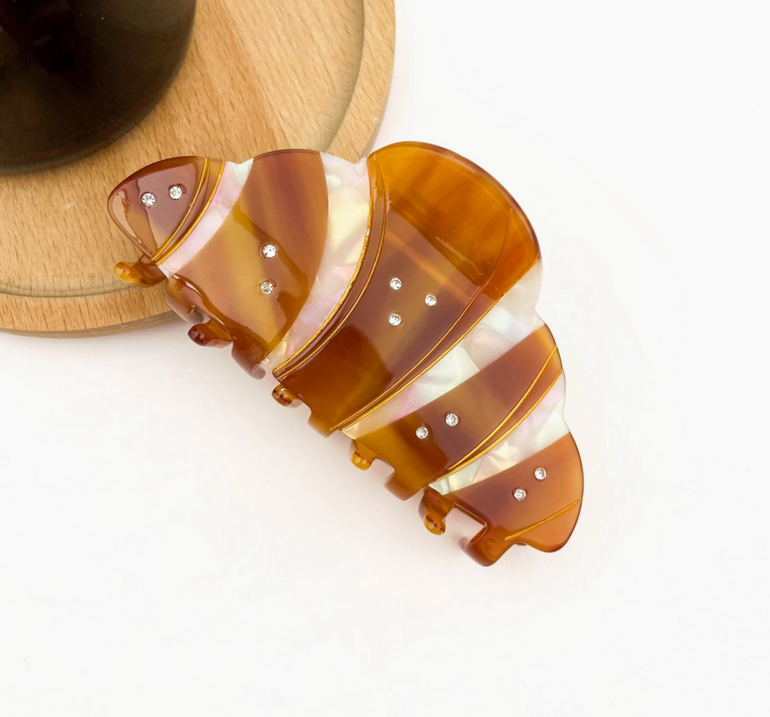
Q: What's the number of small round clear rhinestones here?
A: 11